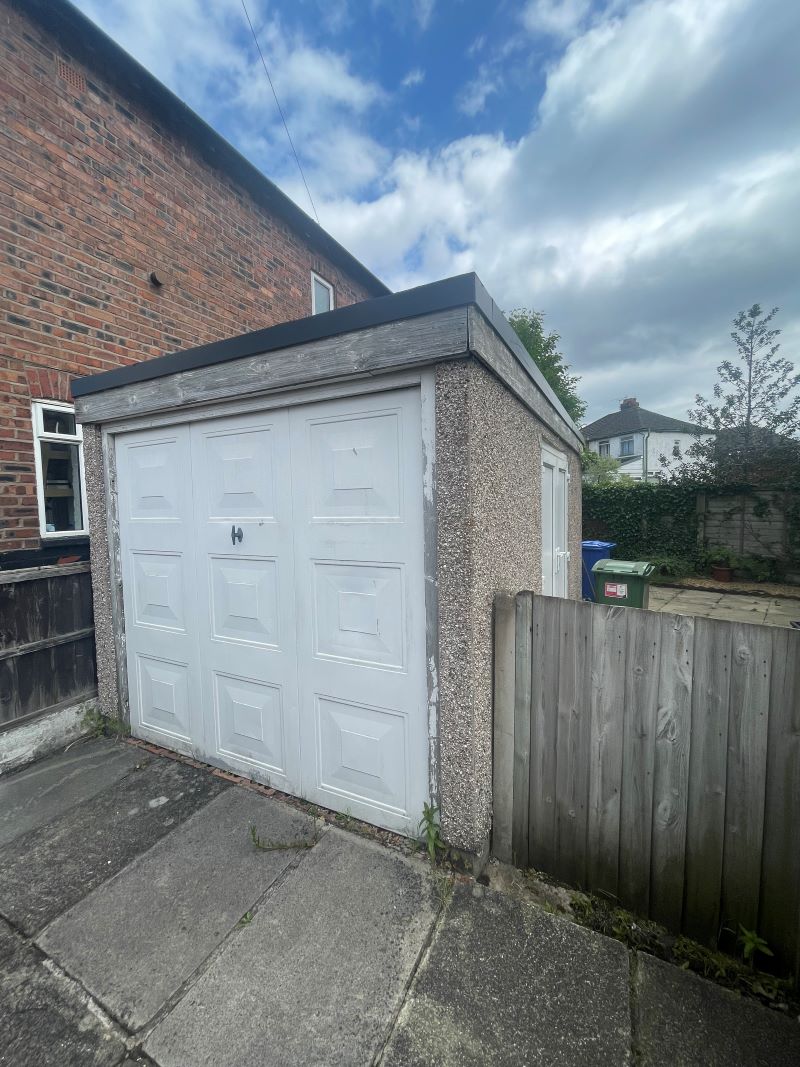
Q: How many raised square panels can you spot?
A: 9